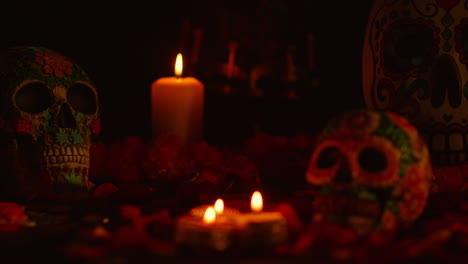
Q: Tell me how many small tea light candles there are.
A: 3